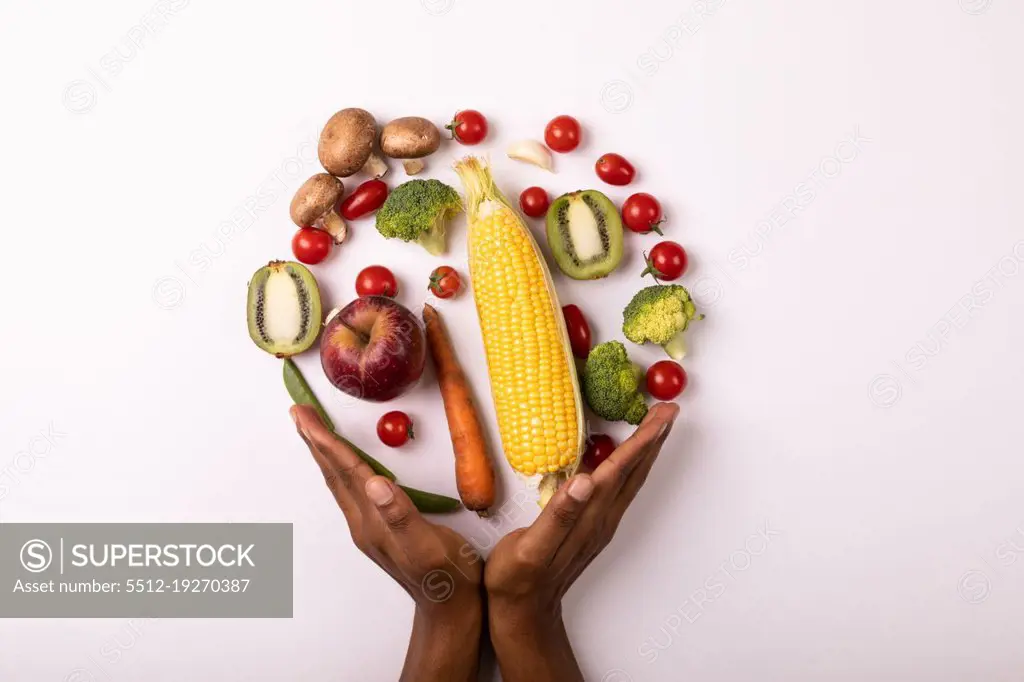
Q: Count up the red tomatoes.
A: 14